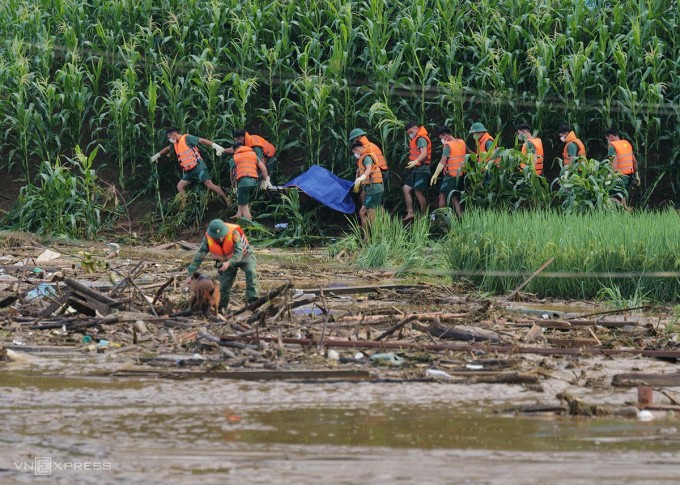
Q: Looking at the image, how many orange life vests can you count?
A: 12